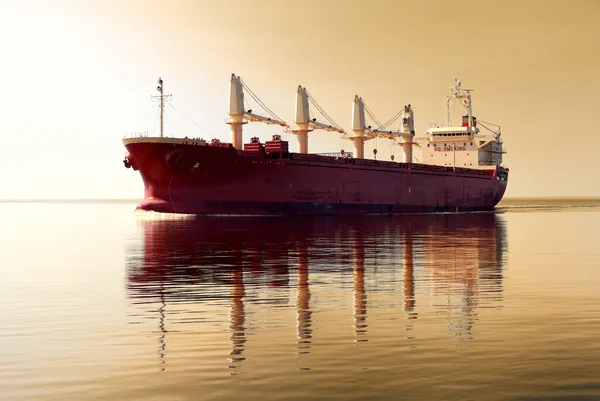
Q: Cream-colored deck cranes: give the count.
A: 4